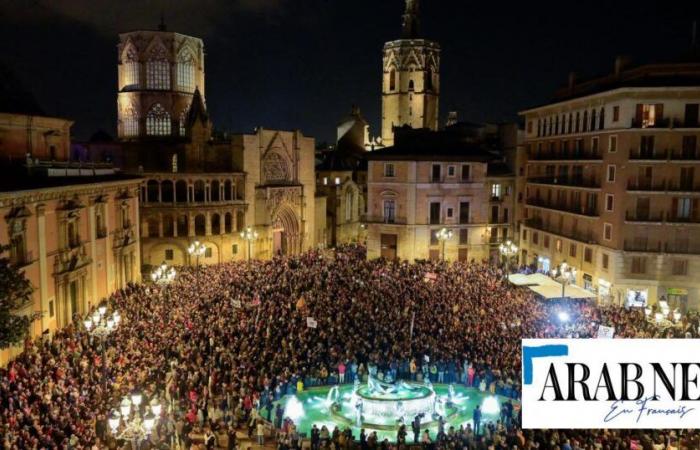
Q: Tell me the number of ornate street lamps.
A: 9